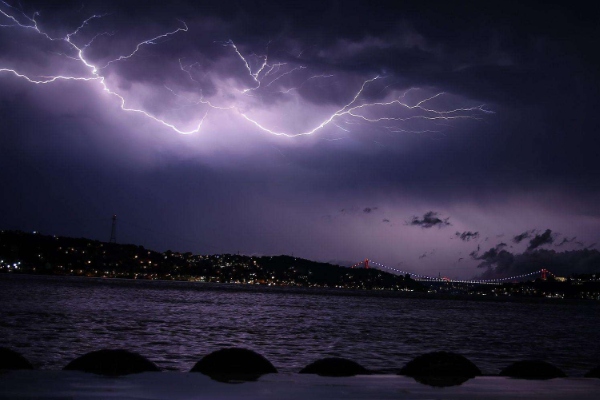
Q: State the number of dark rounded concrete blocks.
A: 7